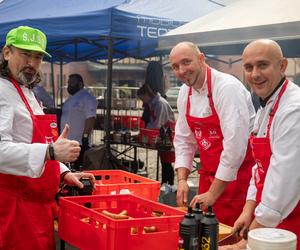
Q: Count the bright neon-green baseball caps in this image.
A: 1